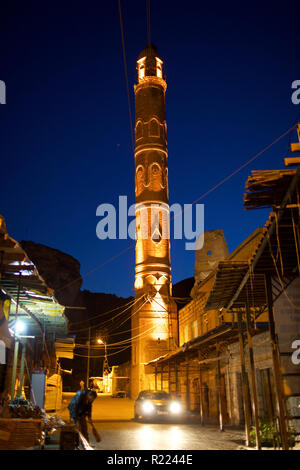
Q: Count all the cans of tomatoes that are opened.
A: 0